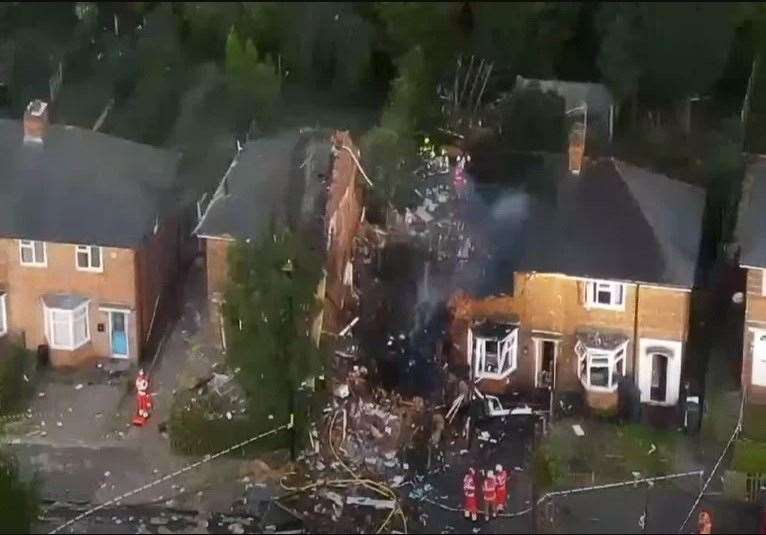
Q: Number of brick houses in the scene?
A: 4